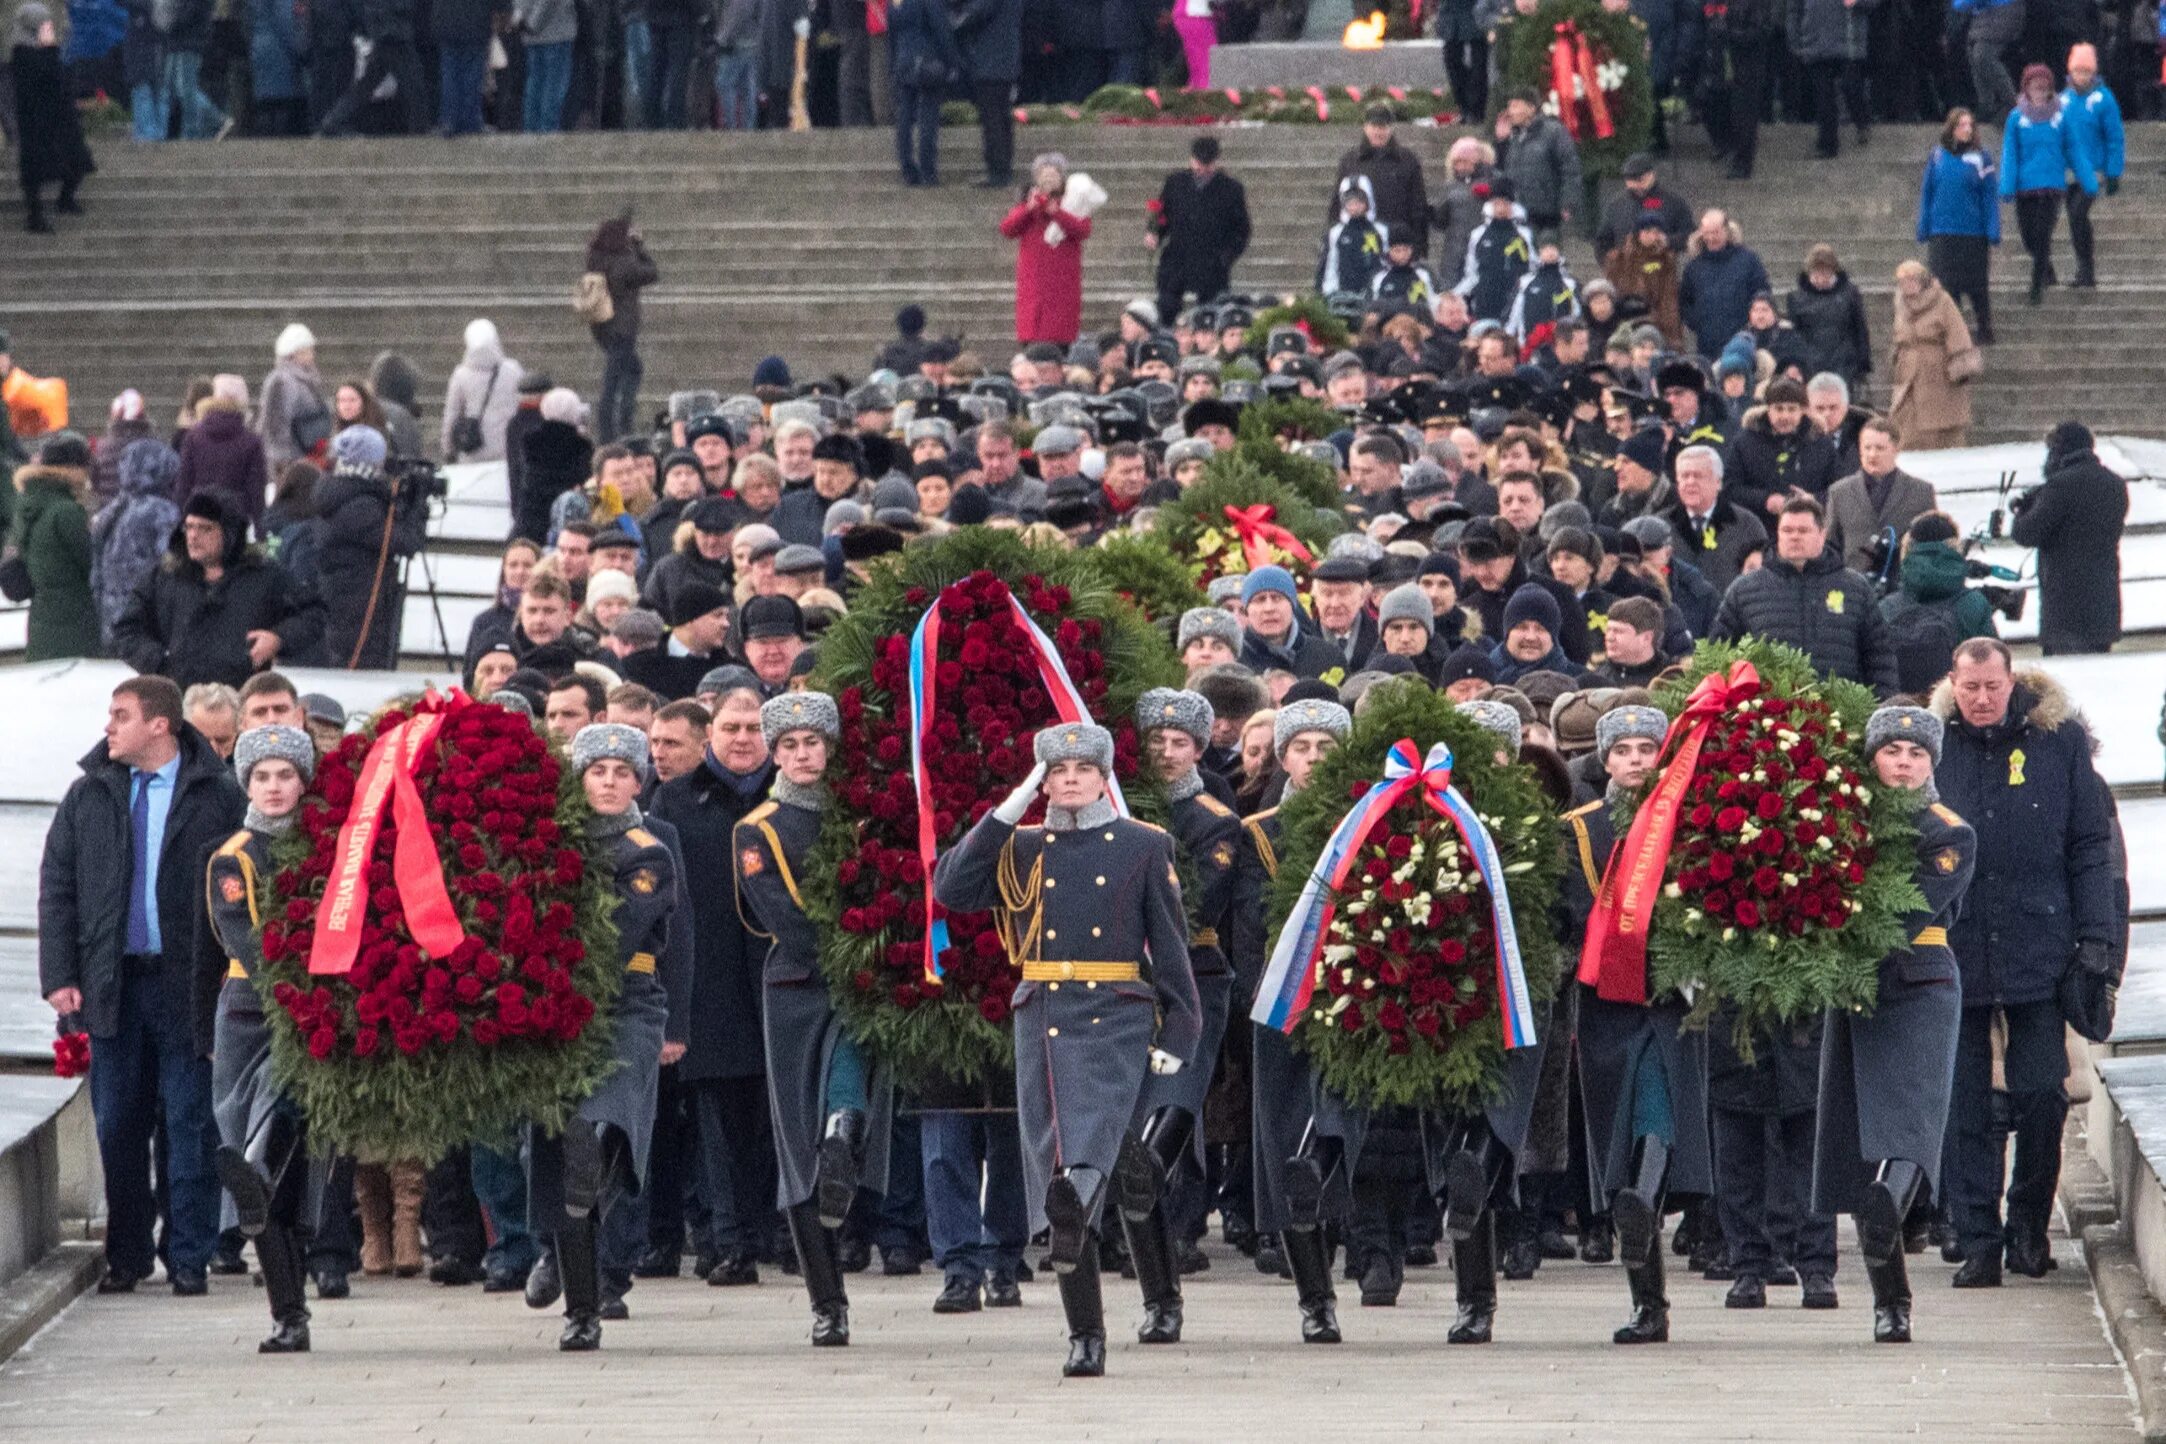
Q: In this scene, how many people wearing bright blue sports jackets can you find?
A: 3